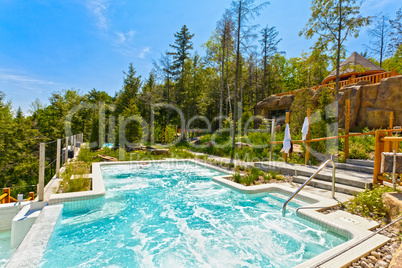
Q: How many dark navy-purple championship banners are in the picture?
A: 0